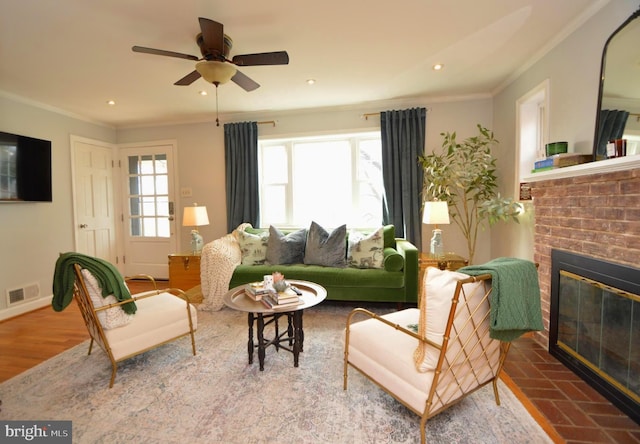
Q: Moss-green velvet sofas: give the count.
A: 1